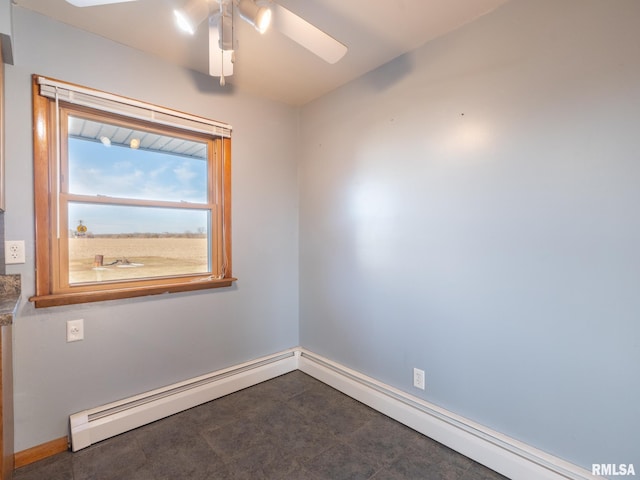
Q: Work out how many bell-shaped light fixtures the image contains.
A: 3